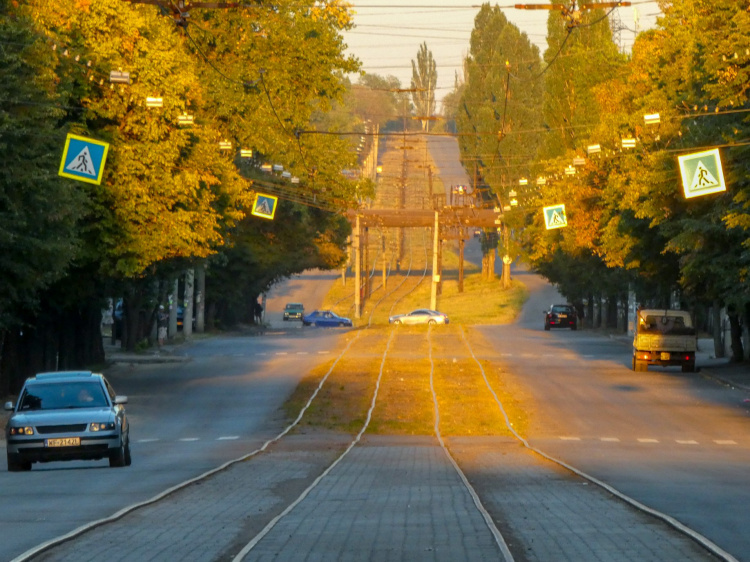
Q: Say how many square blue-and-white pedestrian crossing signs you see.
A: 4